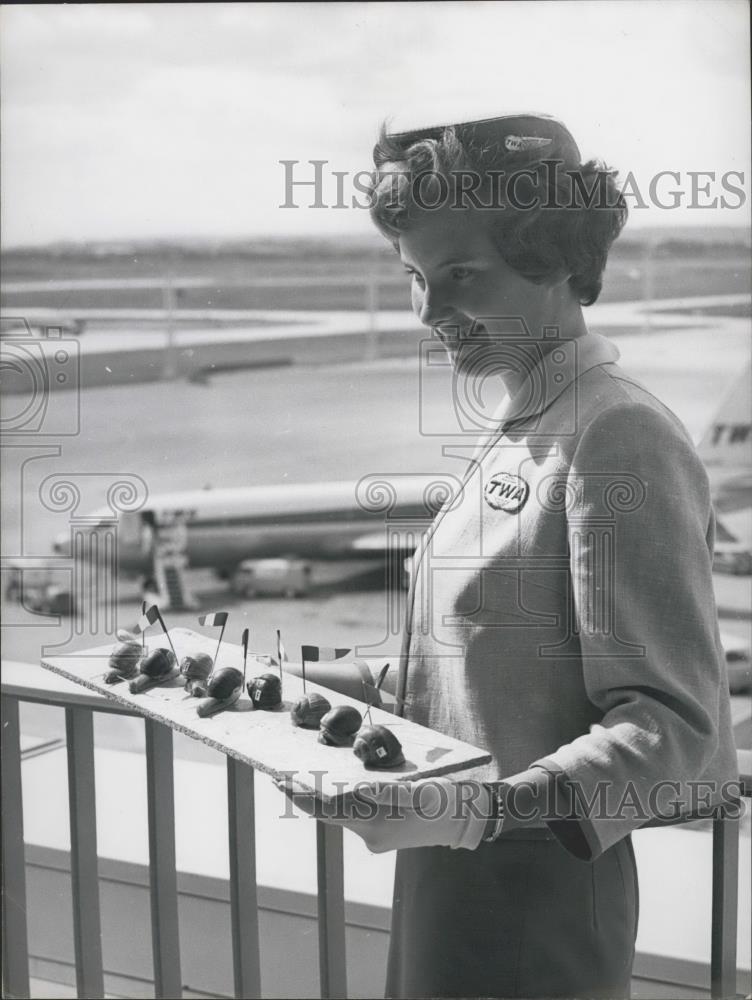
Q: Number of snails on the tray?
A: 8